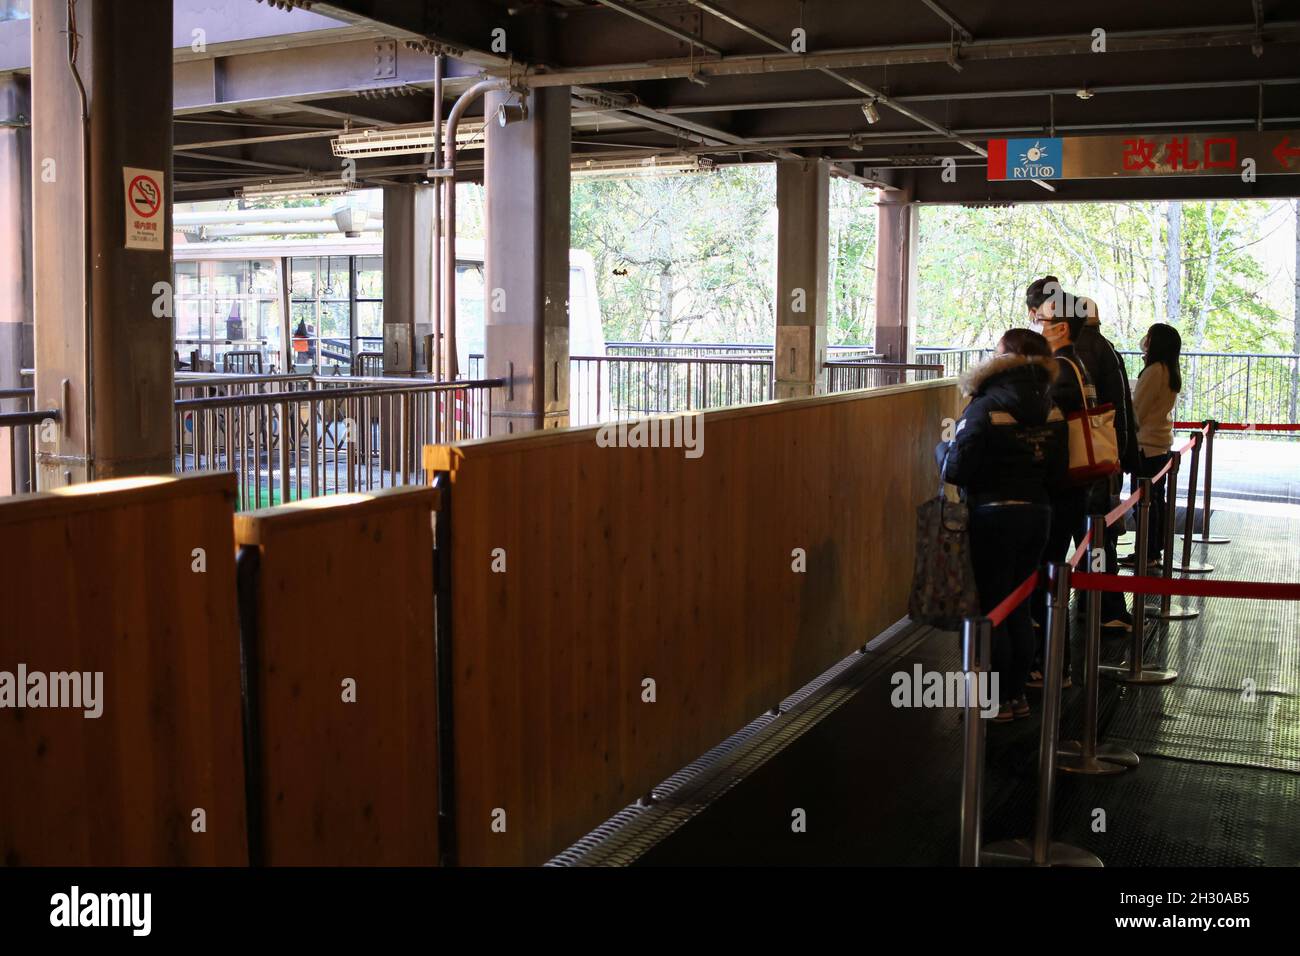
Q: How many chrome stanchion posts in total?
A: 7